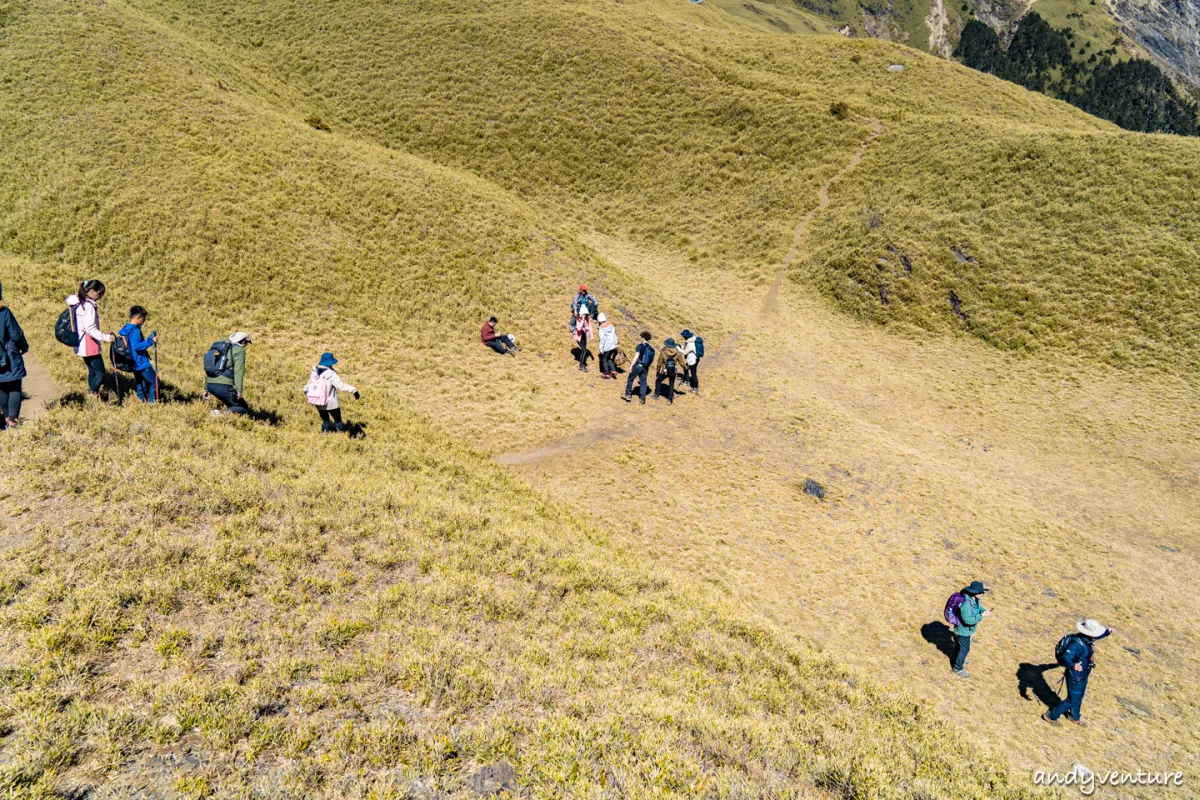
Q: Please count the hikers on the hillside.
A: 14